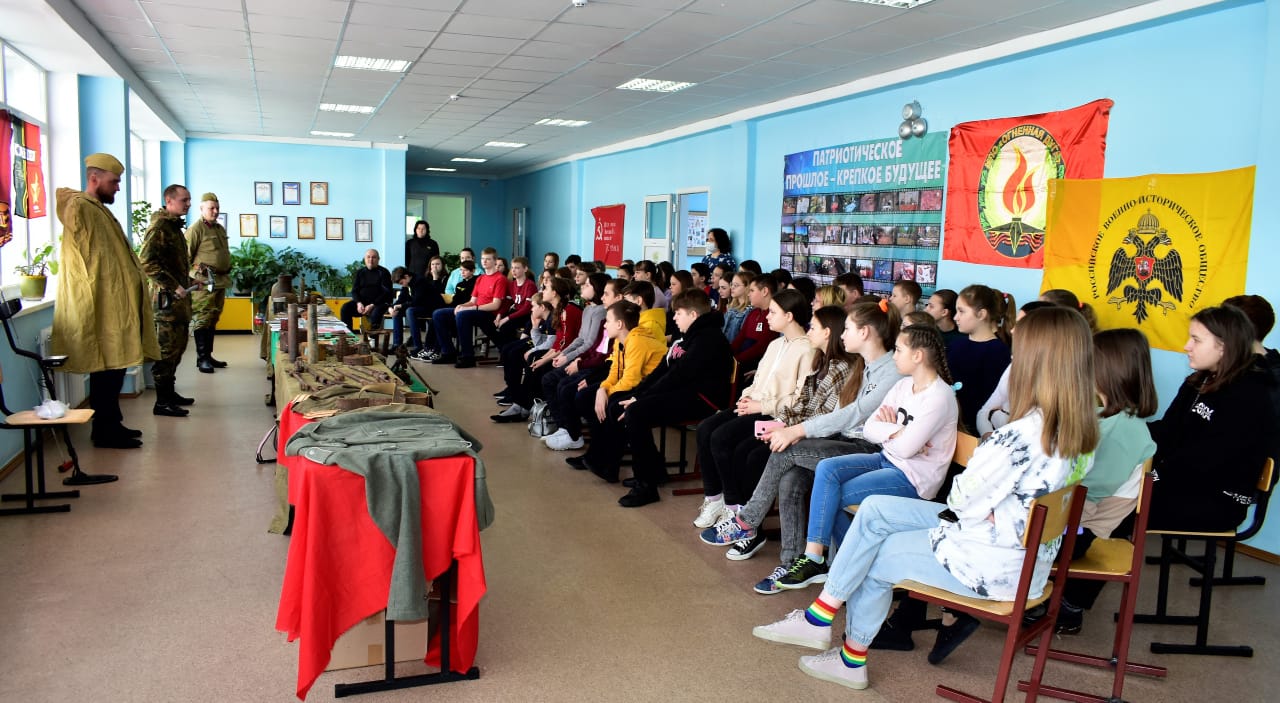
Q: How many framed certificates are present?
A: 9